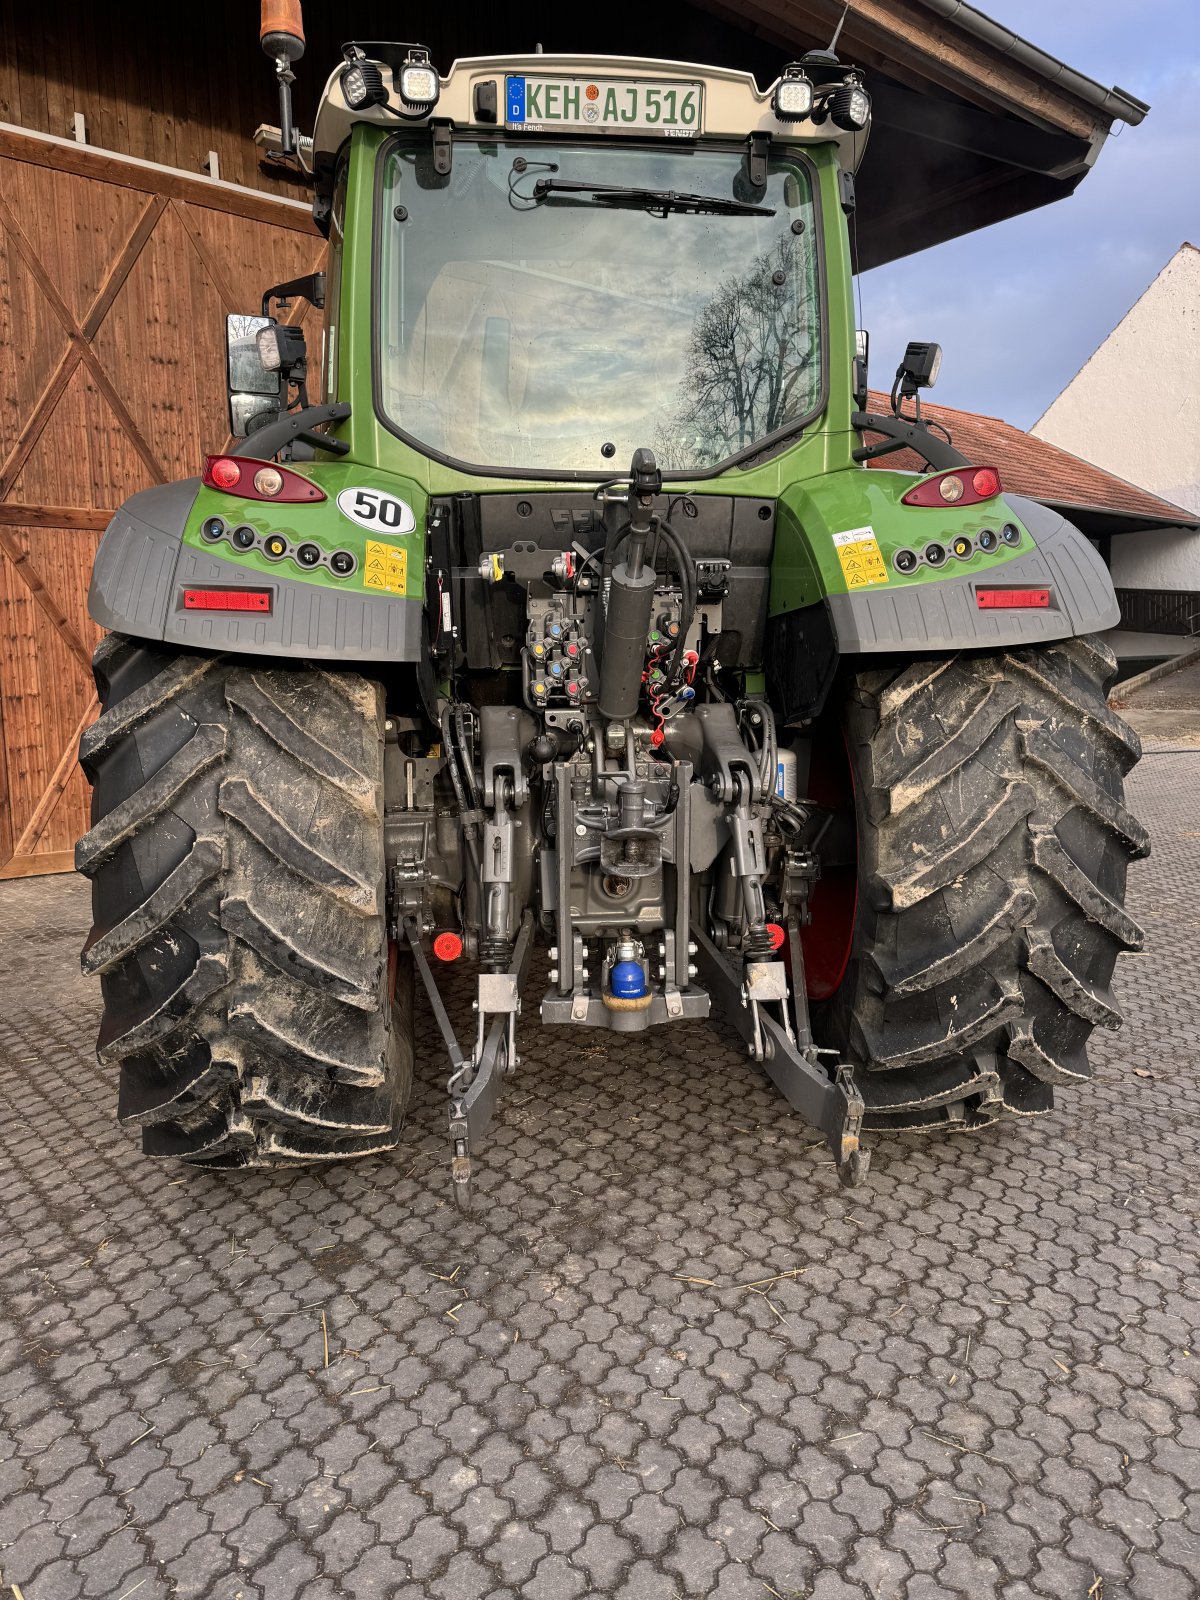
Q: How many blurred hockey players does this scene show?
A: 0